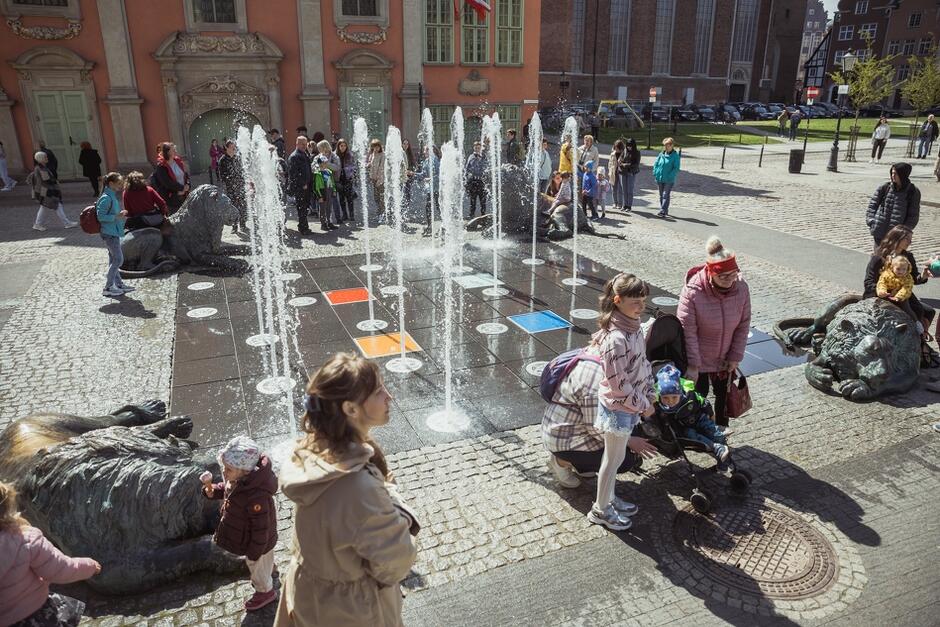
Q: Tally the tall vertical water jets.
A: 12